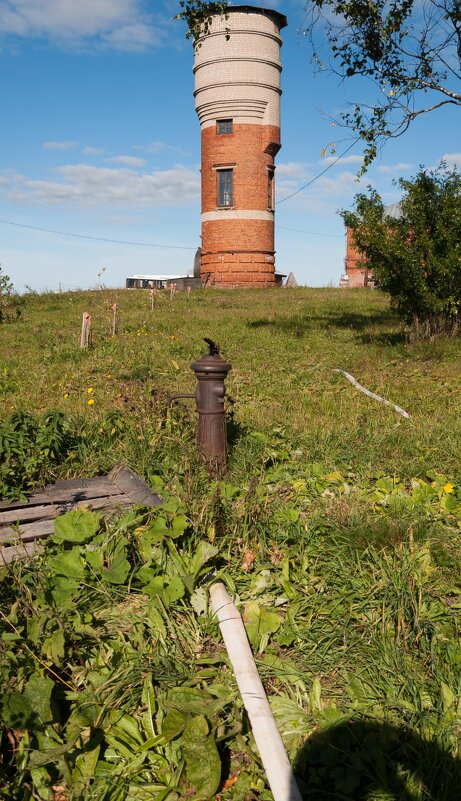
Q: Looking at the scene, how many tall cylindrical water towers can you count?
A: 1